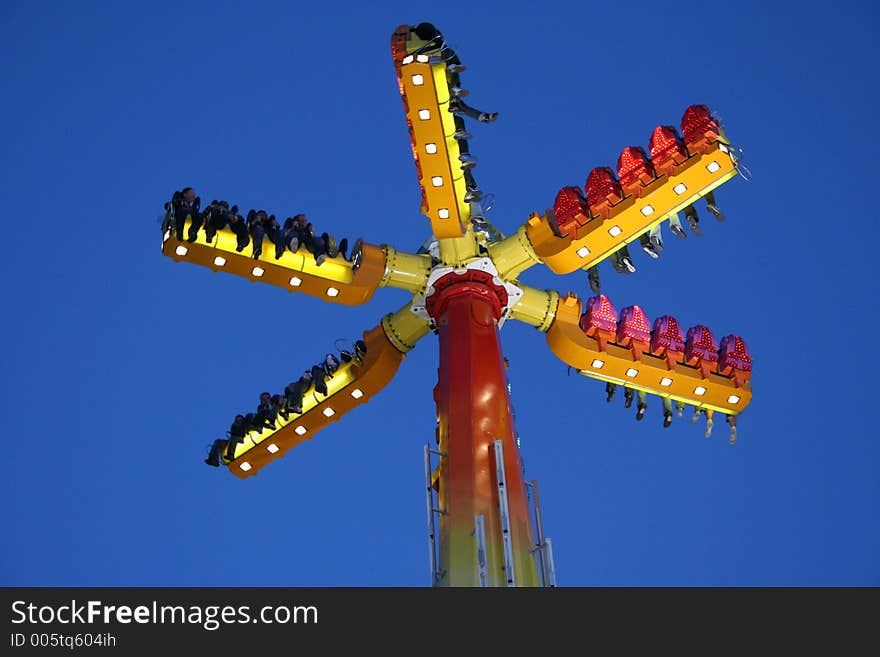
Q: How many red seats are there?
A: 10